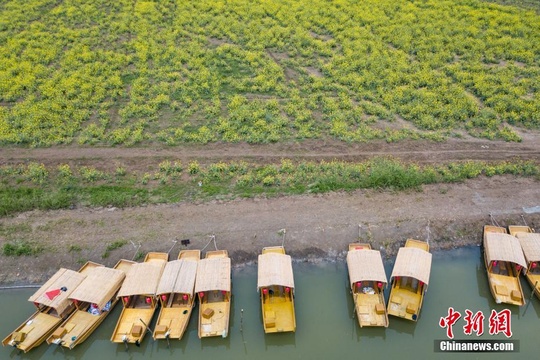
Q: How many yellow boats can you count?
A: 10